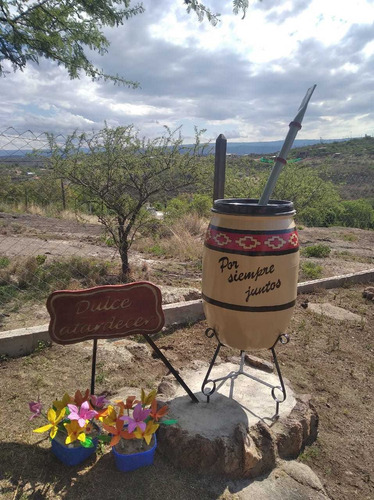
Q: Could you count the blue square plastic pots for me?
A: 2